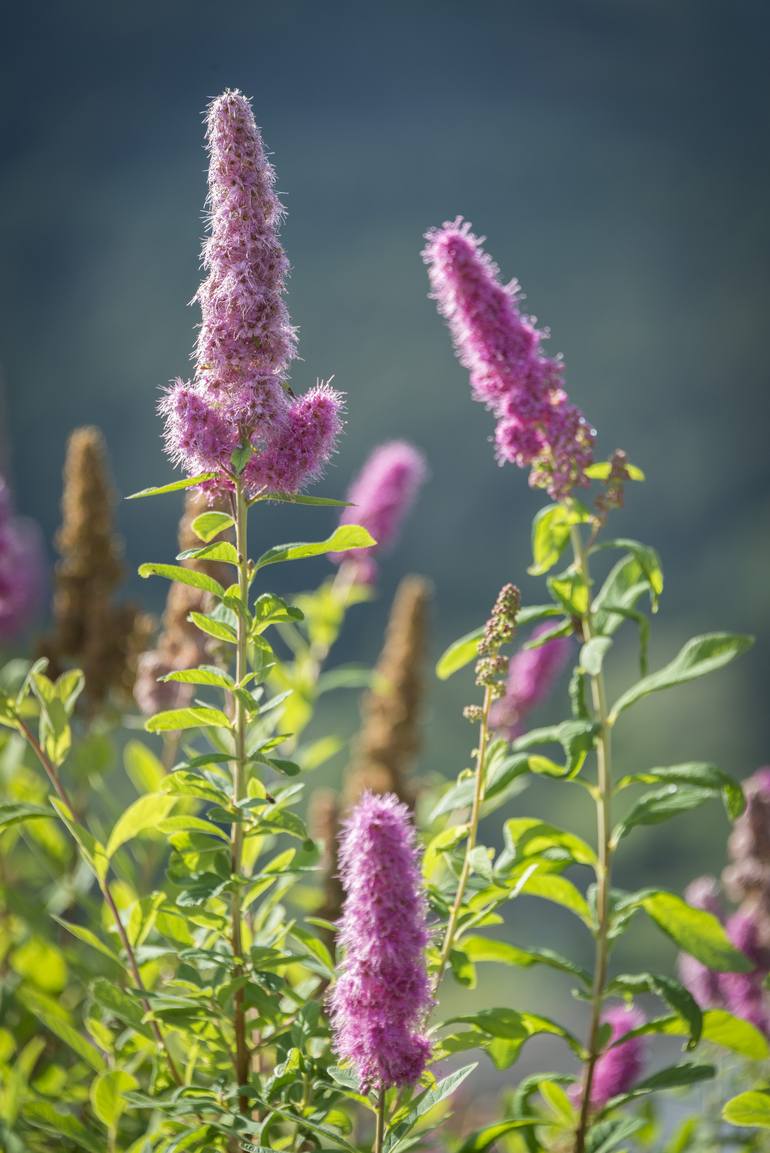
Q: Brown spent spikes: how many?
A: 3